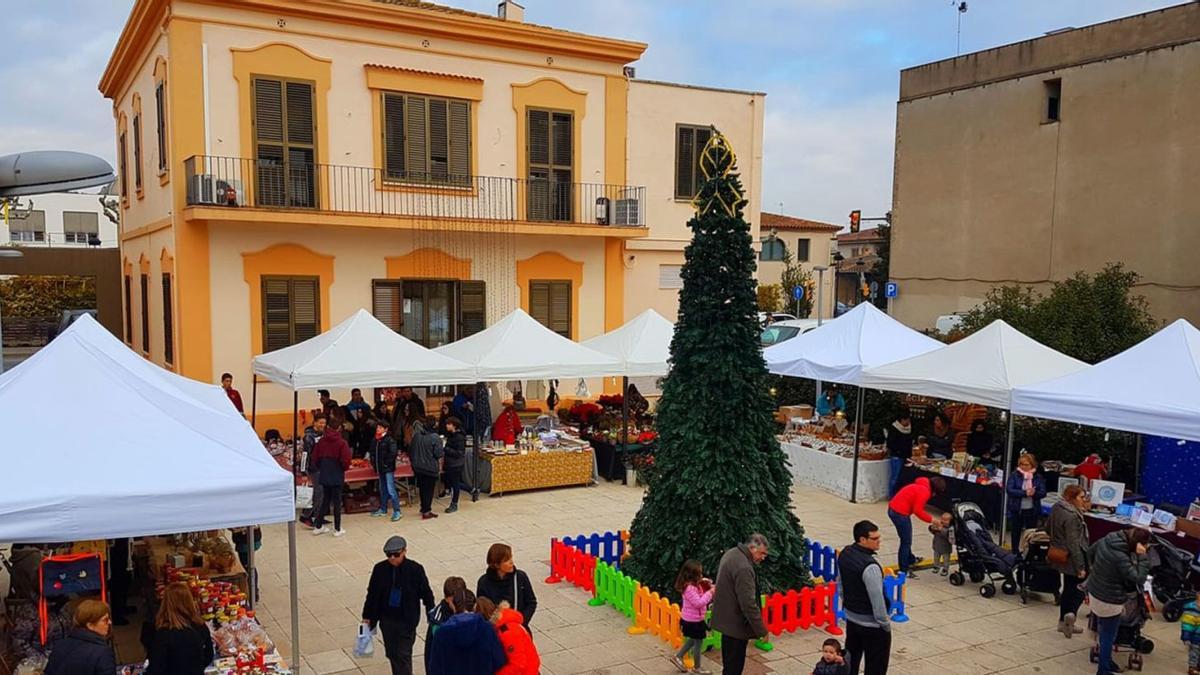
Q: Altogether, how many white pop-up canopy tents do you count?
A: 7